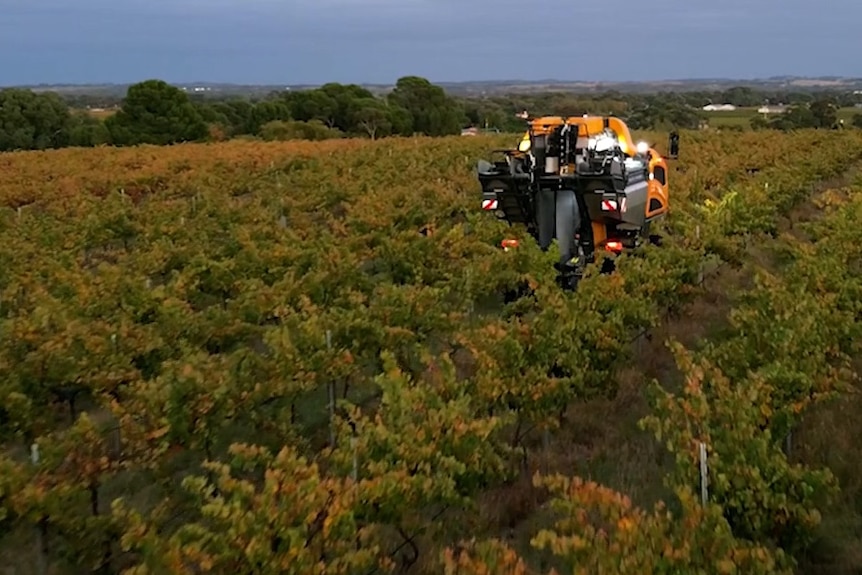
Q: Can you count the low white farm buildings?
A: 2